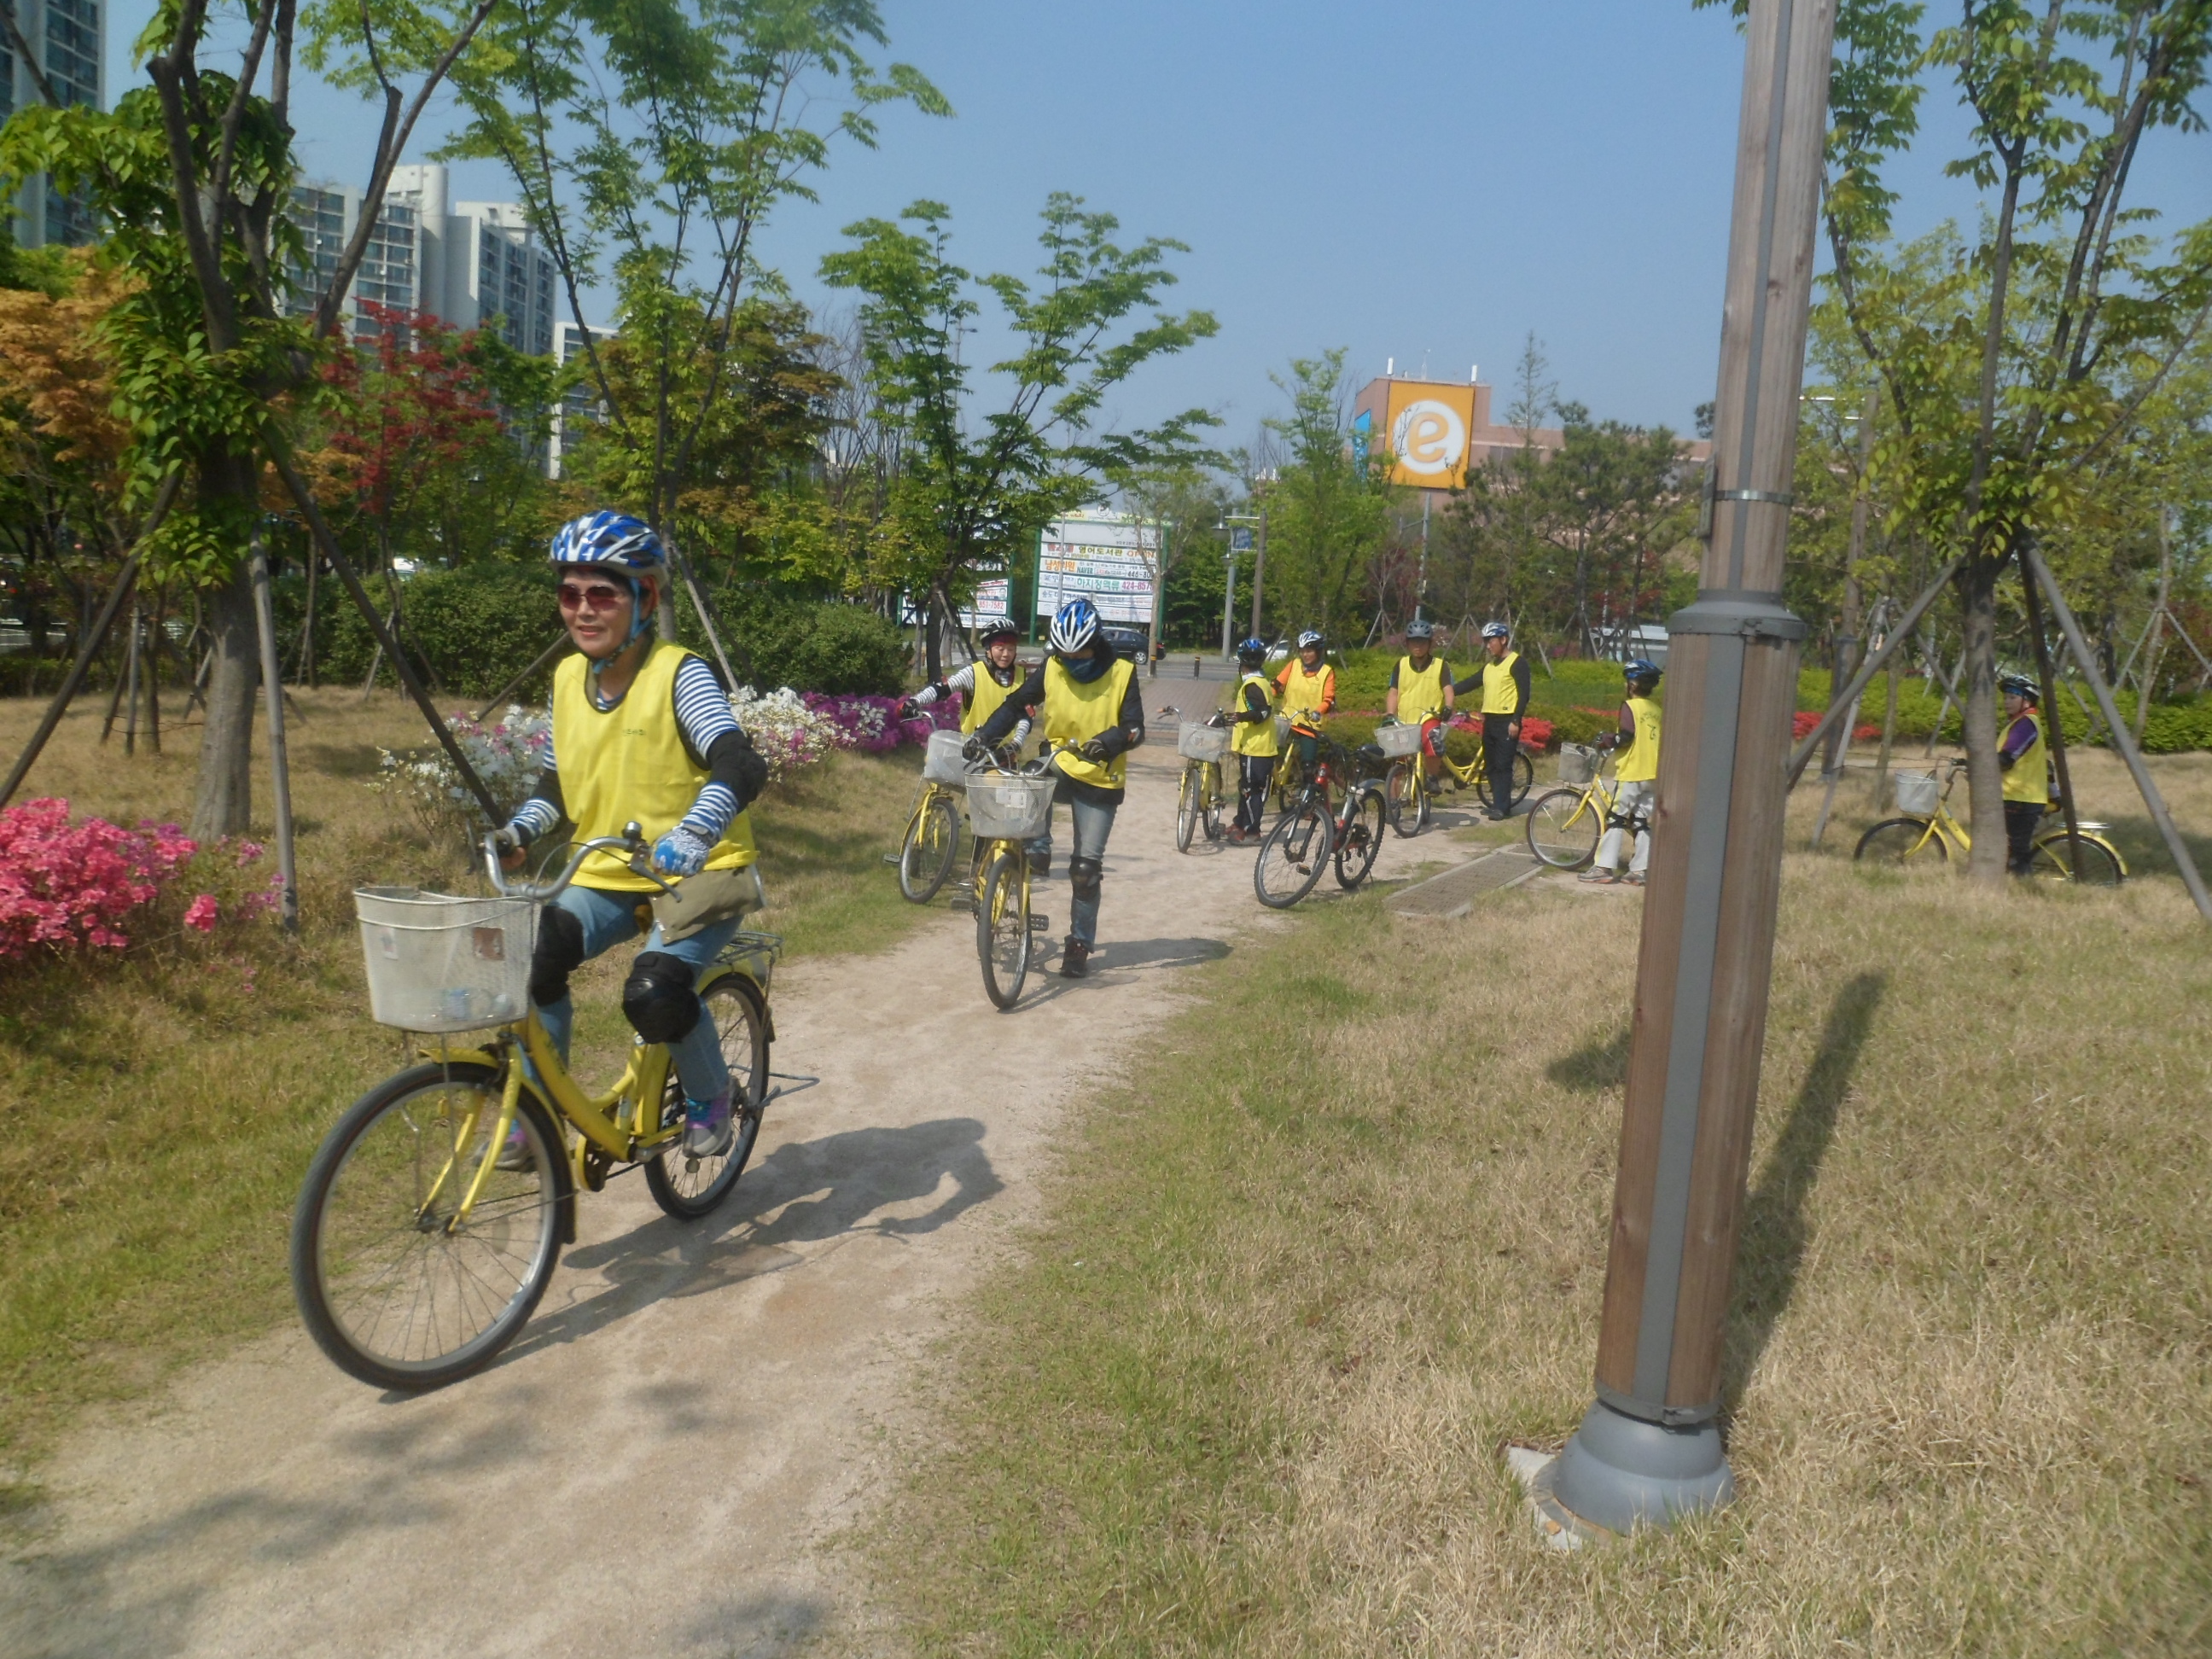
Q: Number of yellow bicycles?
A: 9